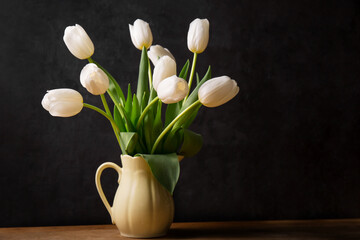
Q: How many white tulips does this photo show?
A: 9